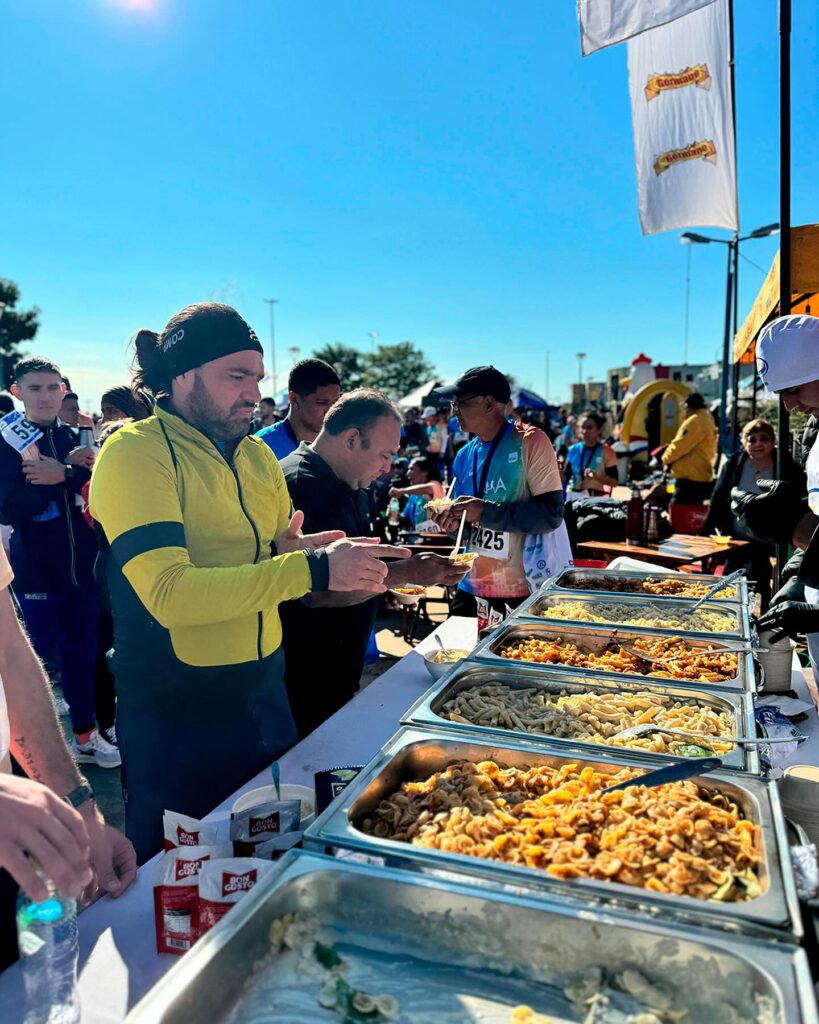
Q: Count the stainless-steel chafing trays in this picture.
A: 6